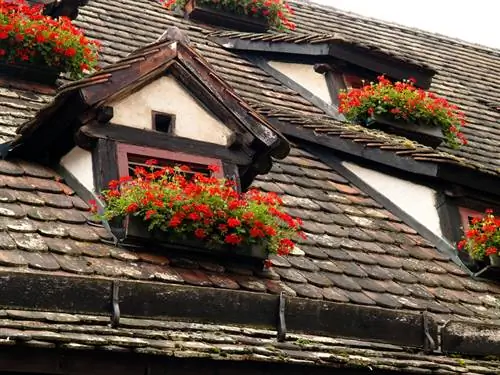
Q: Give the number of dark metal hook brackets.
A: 3